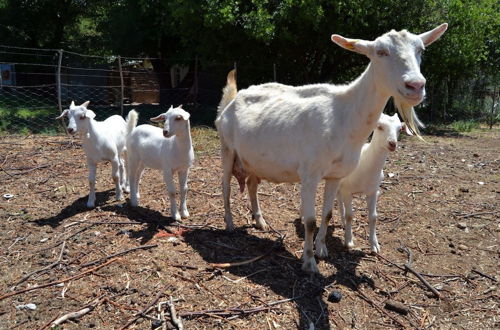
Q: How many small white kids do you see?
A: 3